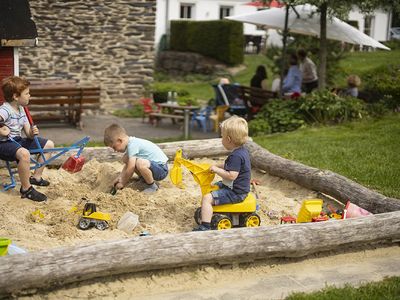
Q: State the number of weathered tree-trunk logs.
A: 3